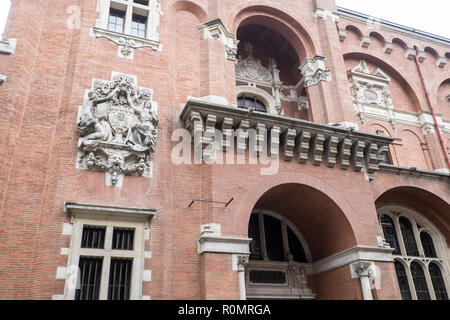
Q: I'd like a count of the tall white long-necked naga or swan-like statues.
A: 0